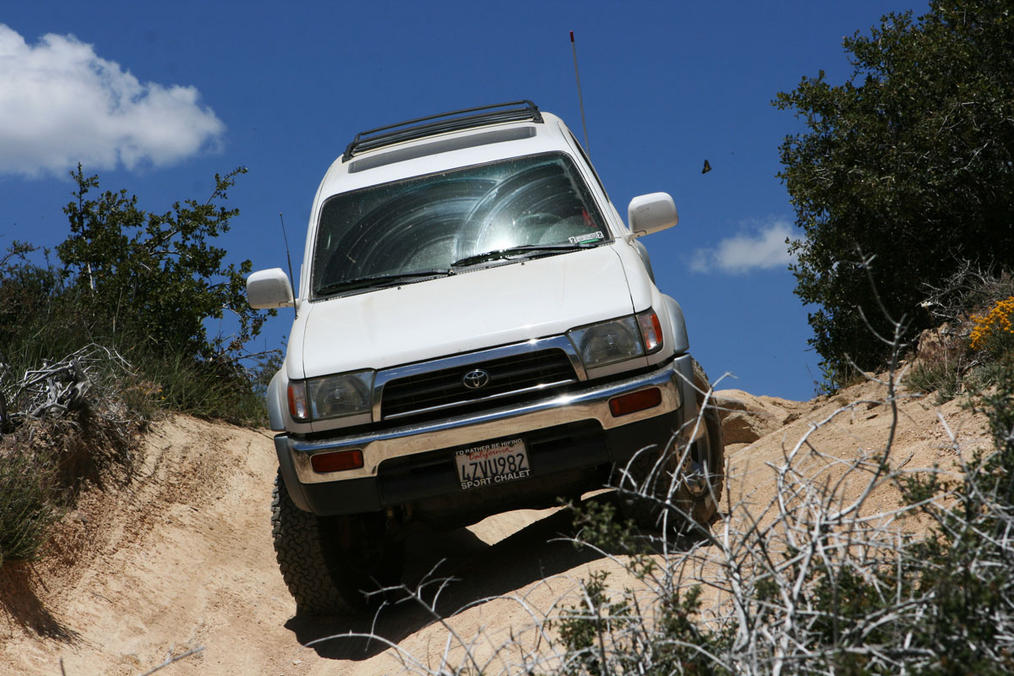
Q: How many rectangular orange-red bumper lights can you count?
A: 2